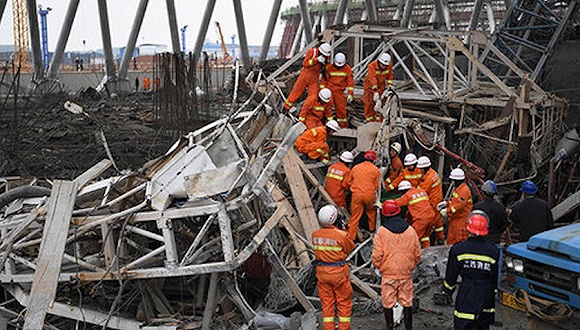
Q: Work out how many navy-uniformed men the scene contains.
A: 1